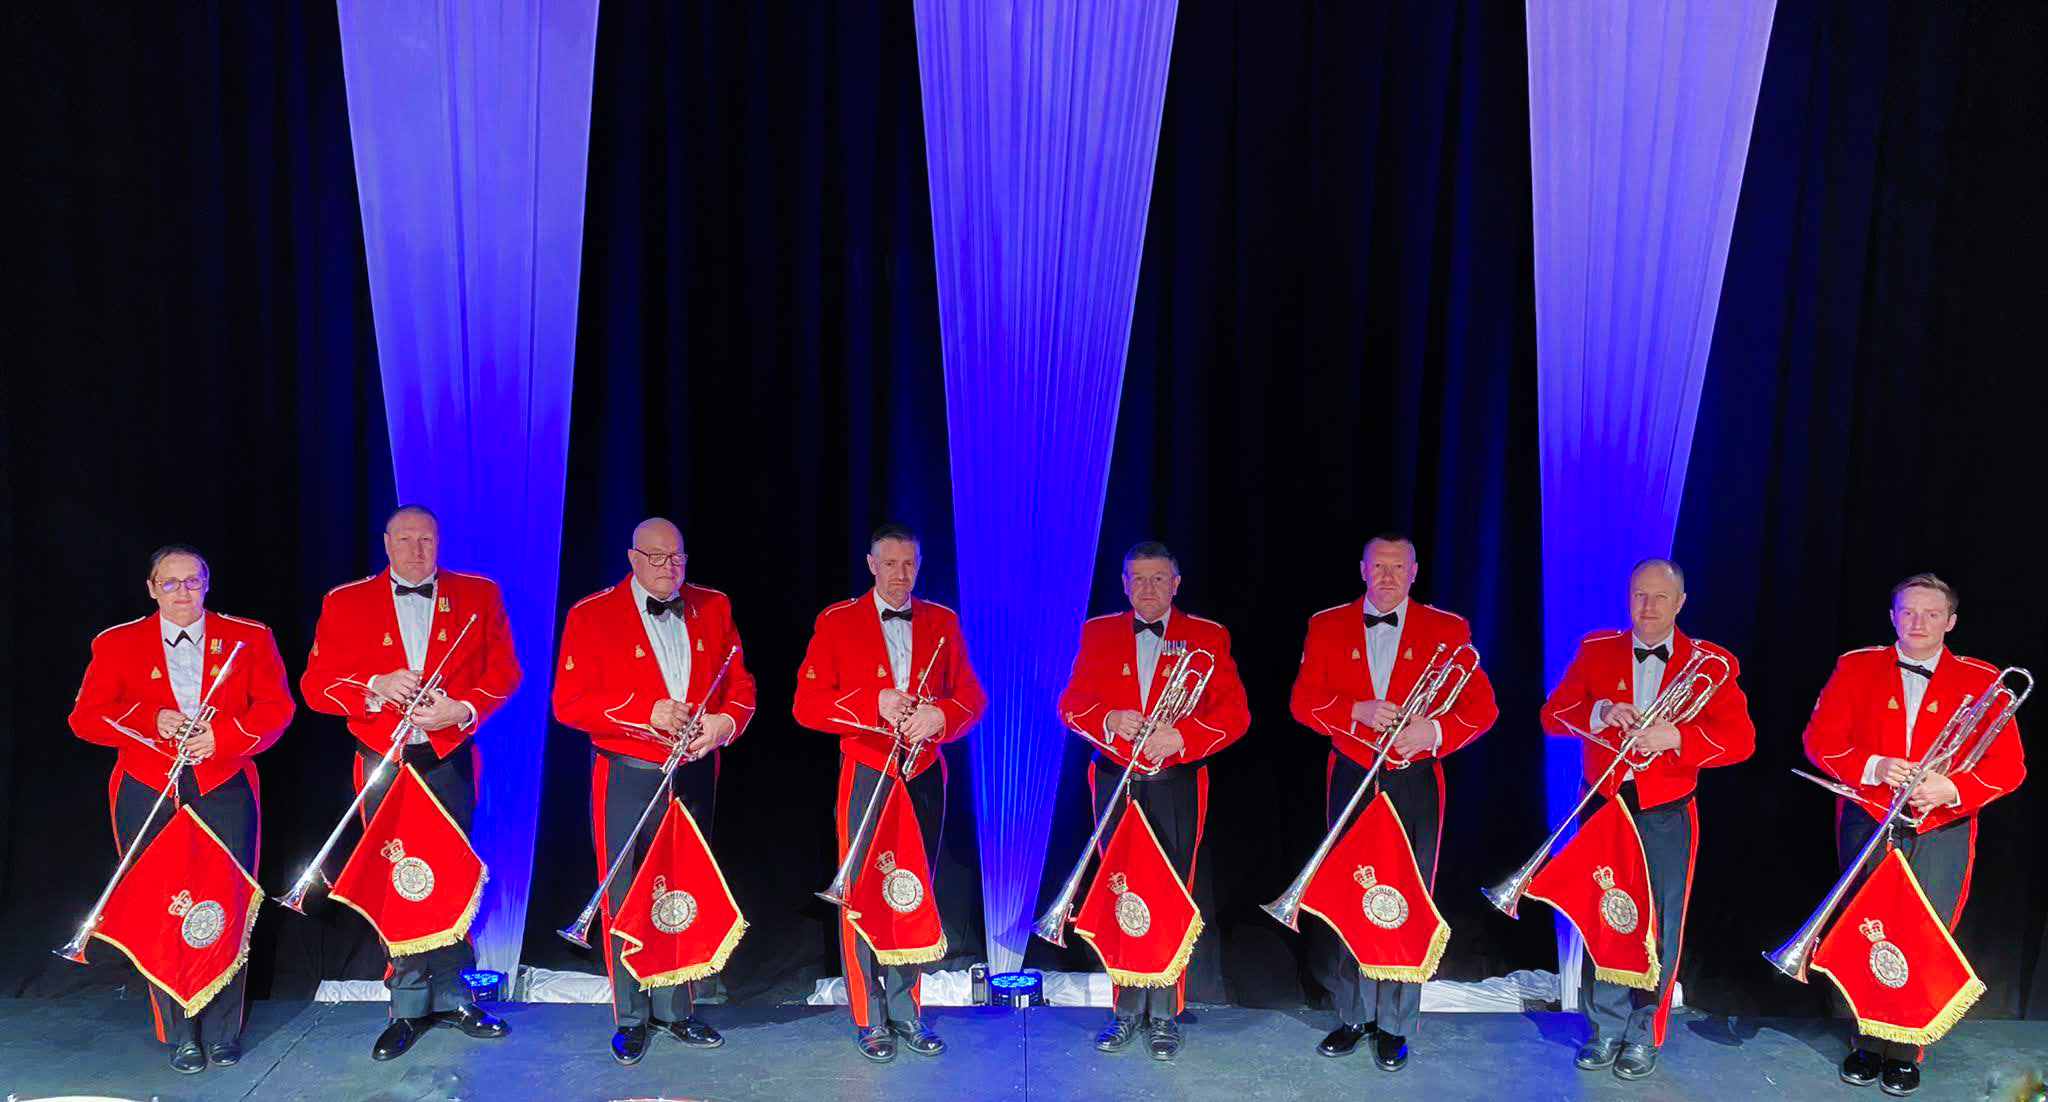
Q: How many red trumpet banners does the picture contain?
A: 8